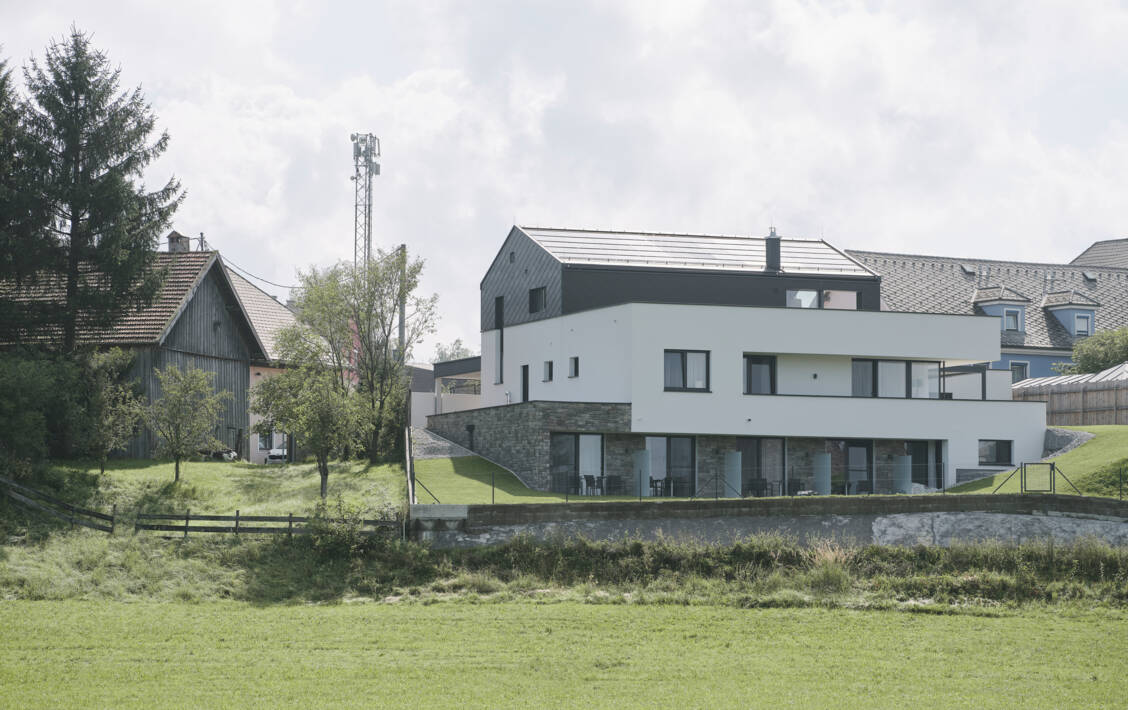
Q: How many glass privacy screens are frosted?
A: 4